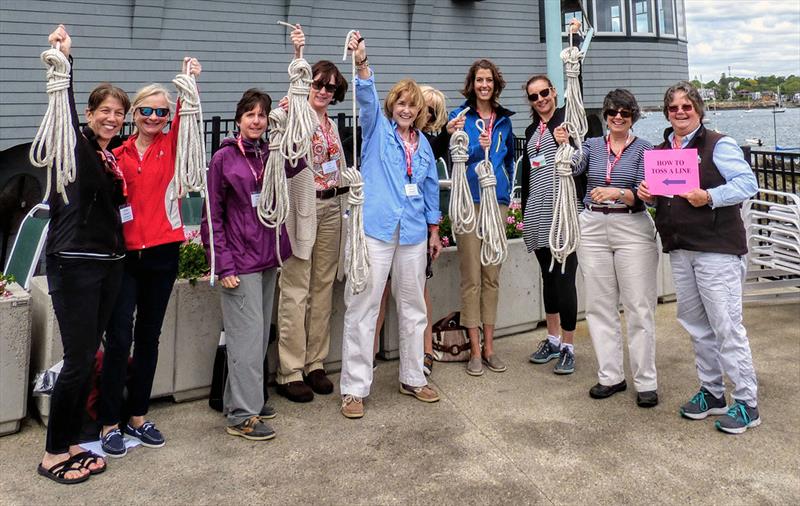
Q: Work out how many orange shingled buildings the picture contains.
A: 0